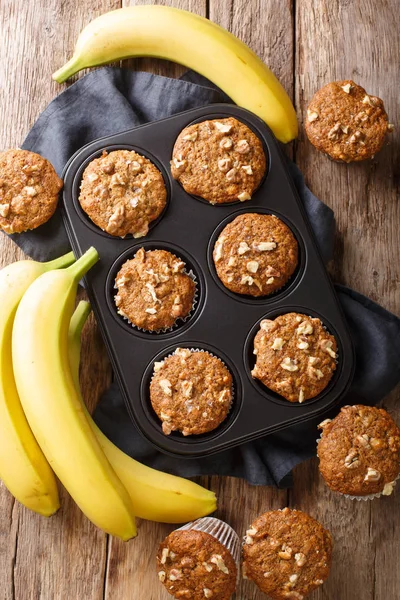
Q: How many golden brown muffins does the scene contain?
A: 11